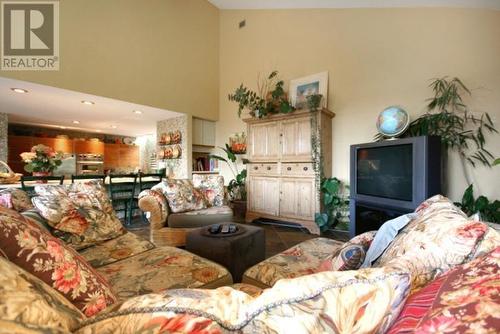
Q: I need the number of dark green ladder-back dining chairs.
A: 4